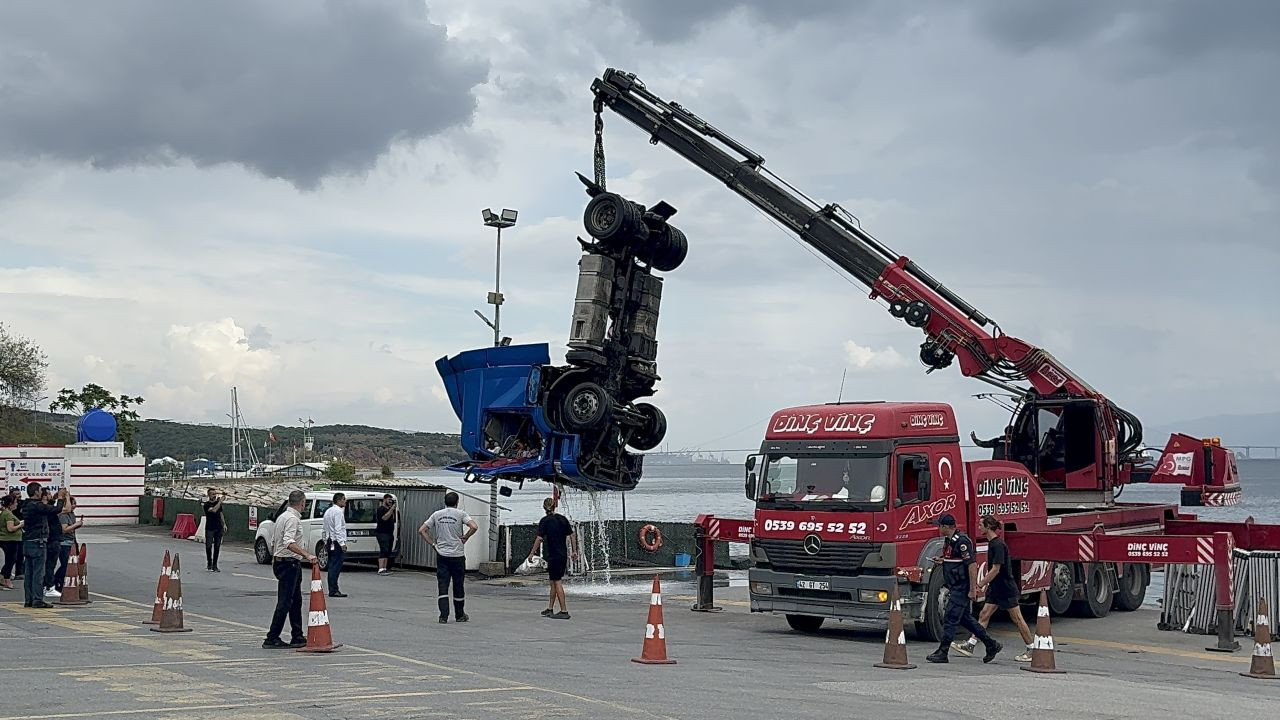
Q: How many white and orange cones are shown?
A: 9